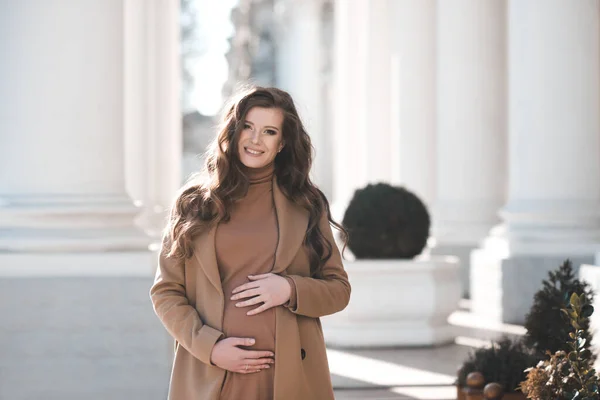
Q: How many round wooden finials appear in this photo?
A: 2